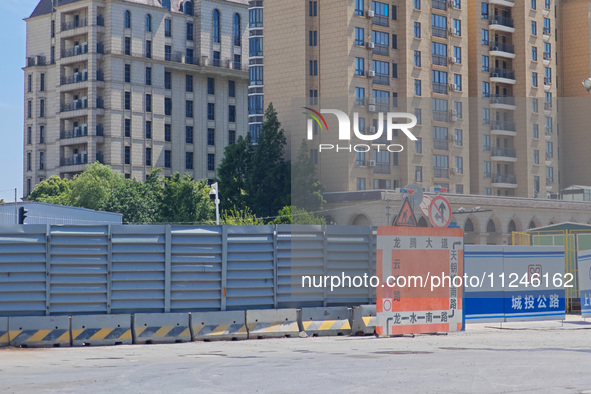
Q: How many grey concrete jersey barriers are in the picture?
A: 8